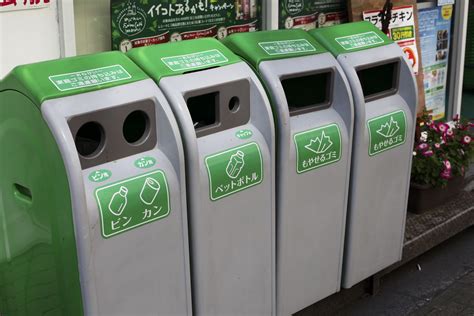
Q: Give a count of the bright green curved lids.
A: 4